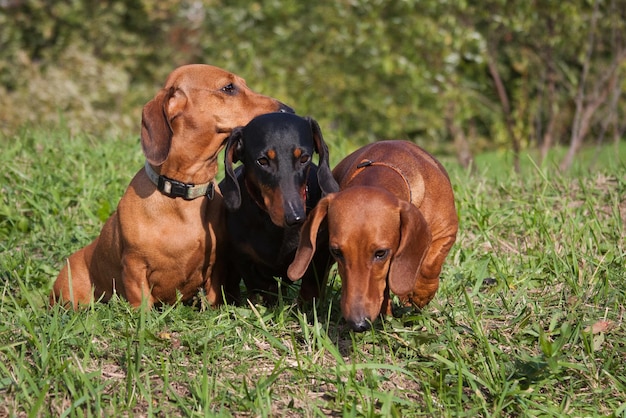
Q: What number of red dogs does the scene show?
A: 2